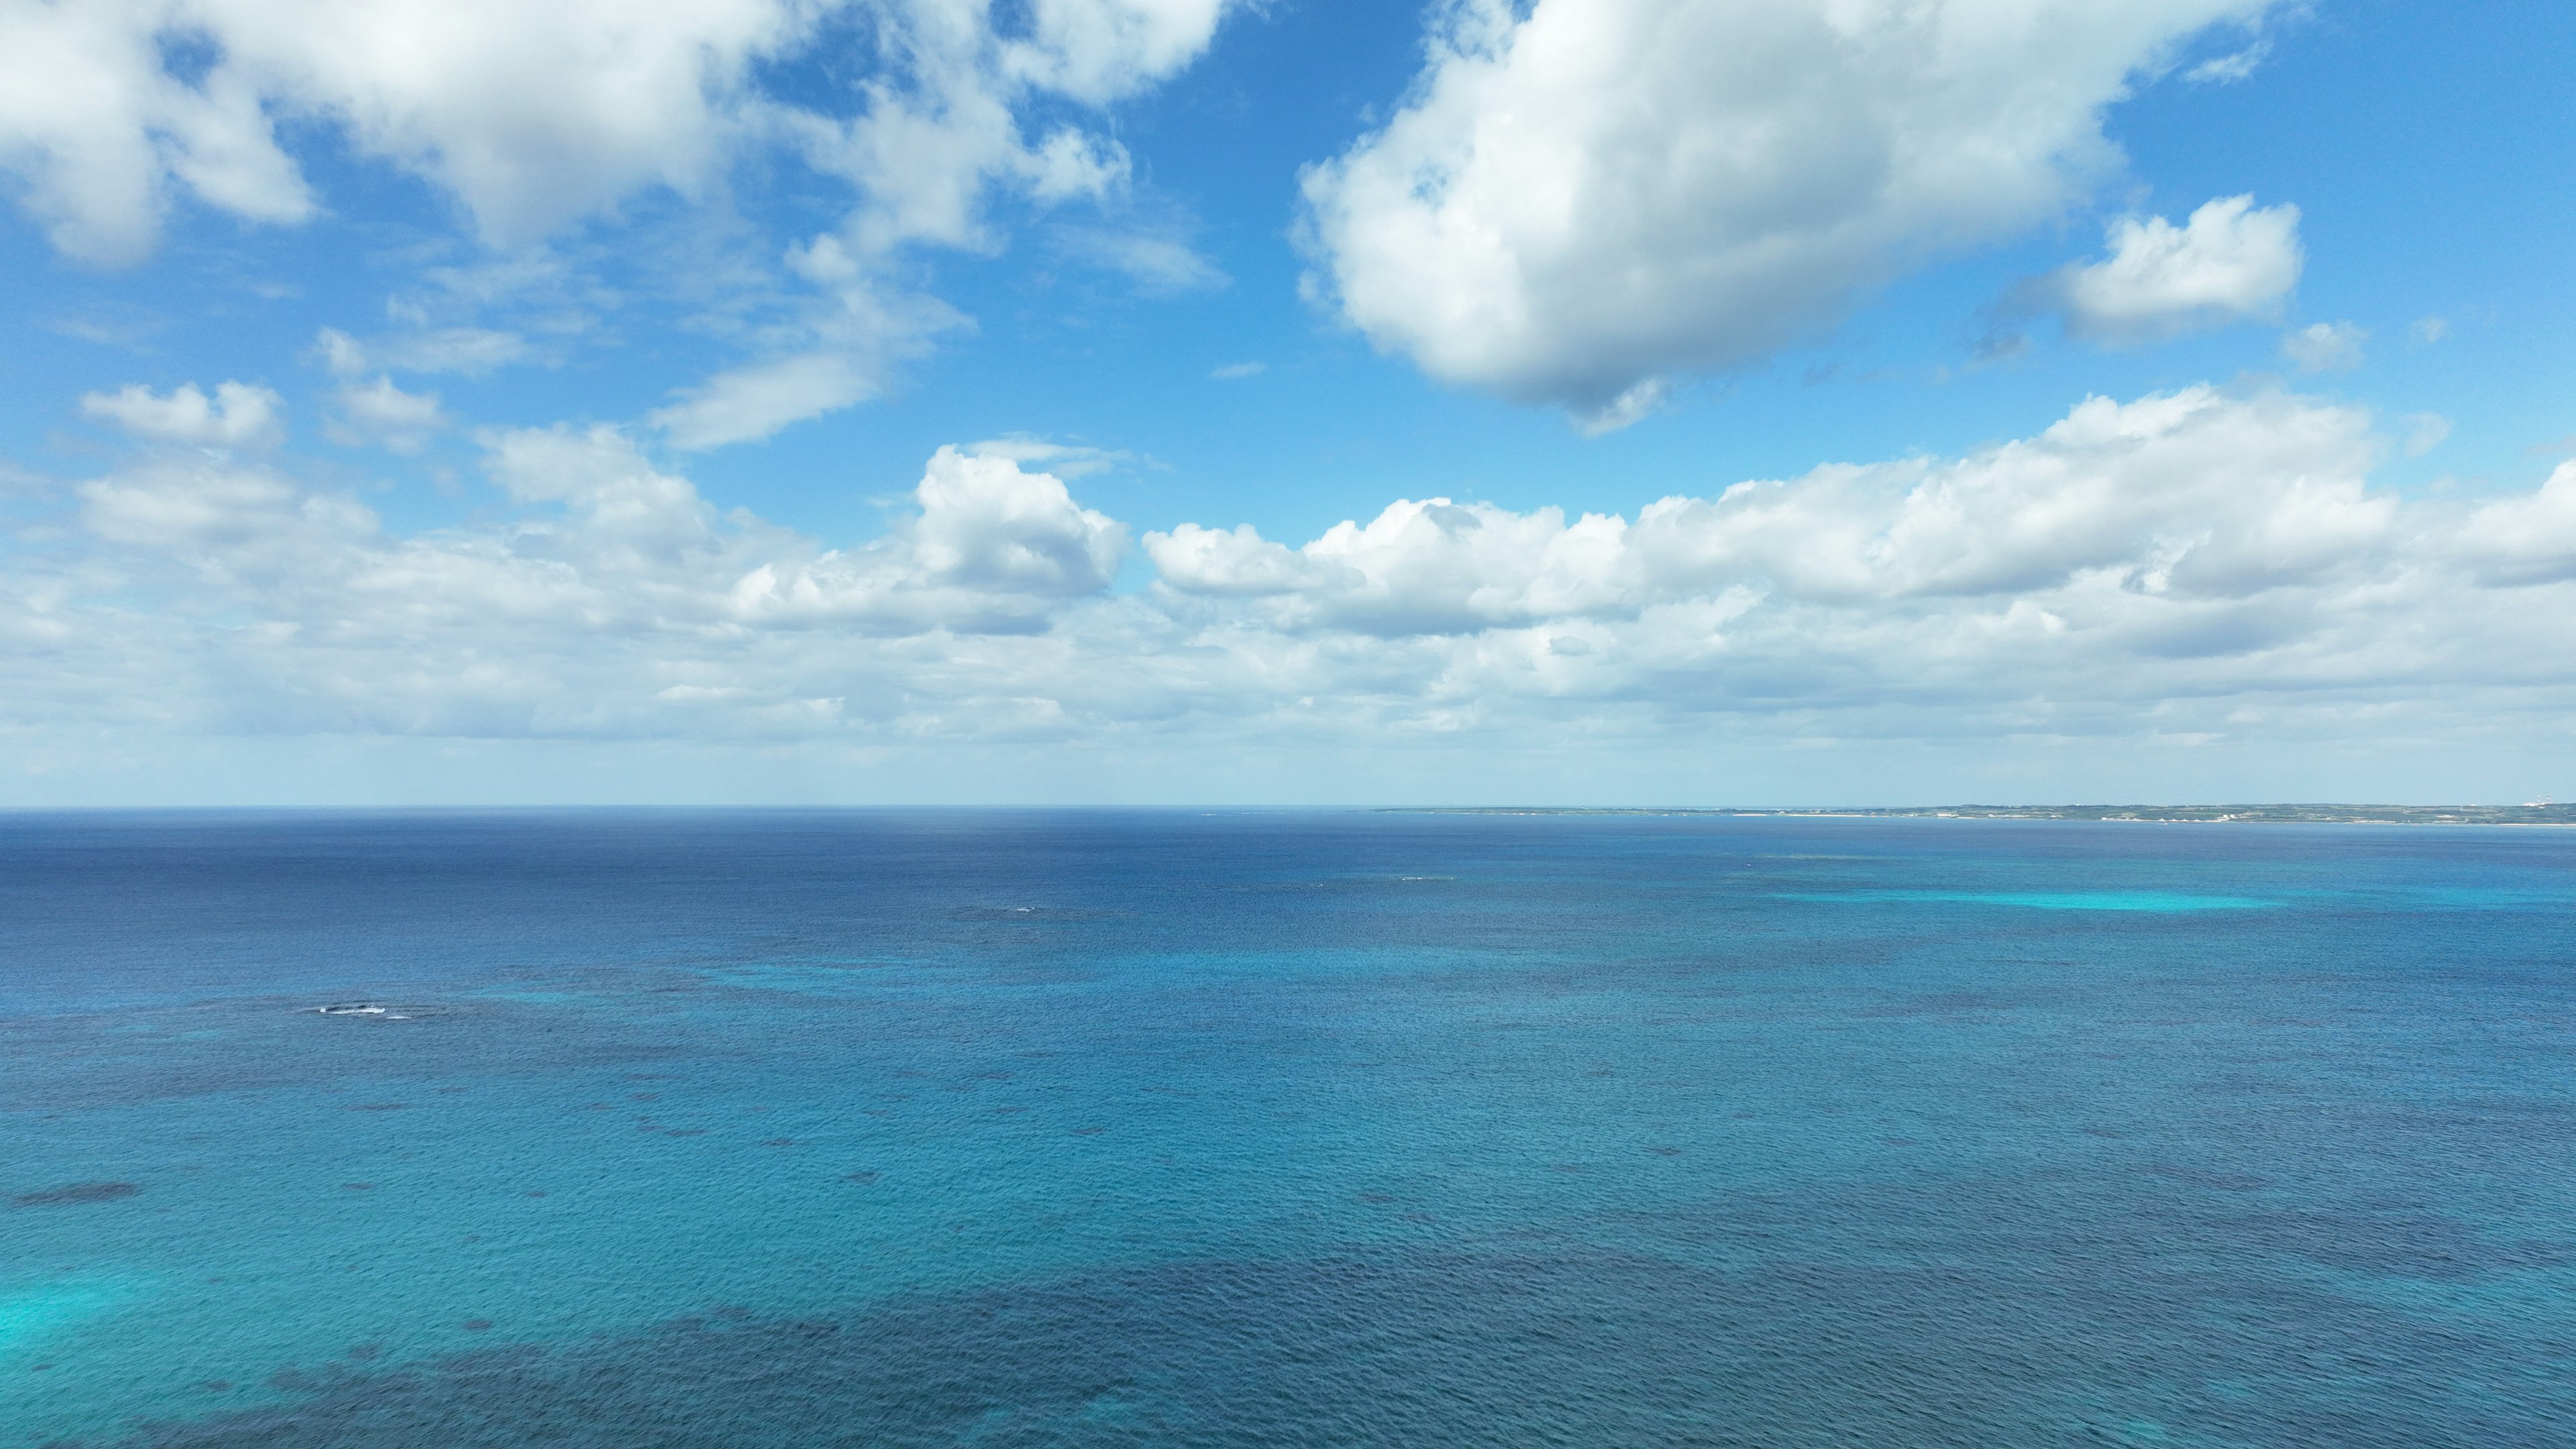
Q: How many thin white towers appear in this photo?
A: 2